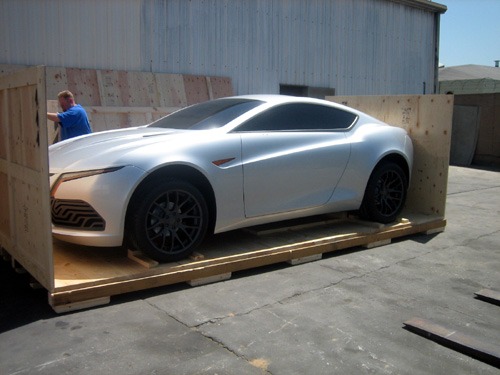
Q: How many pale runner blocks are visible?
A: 5